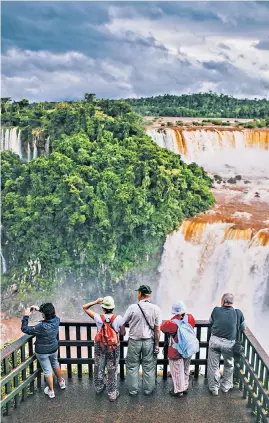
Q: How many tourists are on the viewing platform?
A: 5